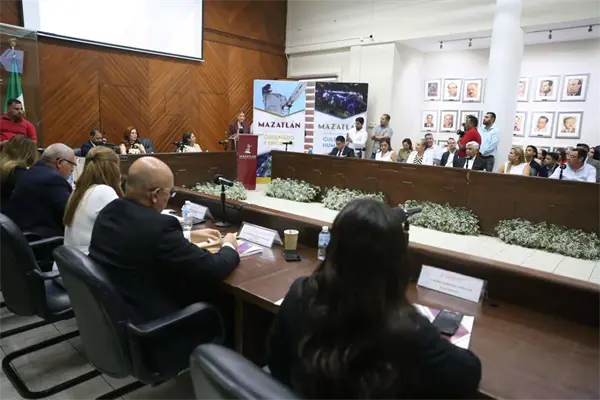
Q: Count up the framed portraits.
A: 12